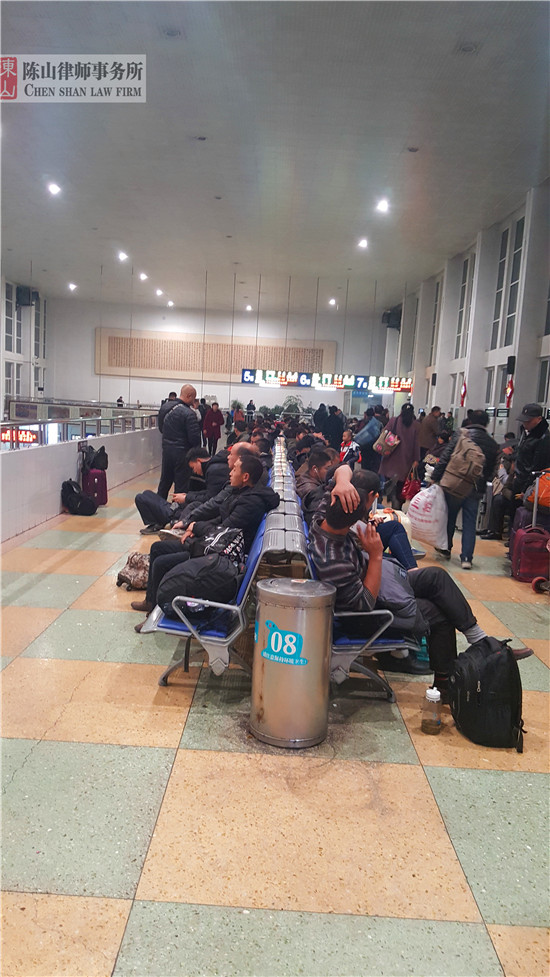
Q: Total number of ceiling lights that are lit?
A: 10